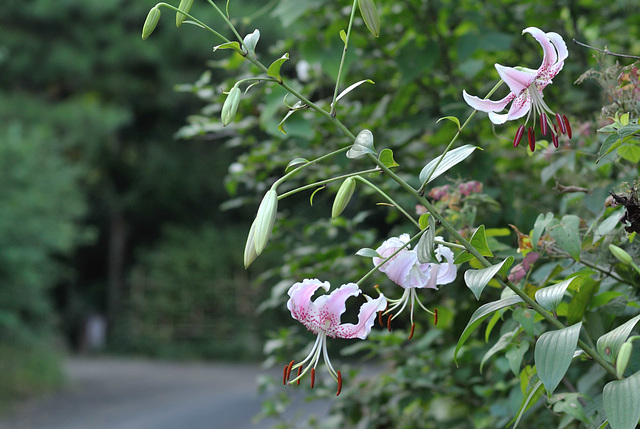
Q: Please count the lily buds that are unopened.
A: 9